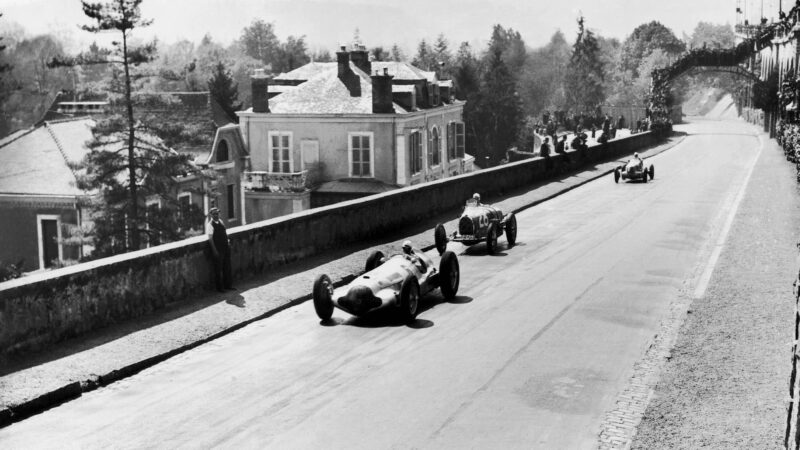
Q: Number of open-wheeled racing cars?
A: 3